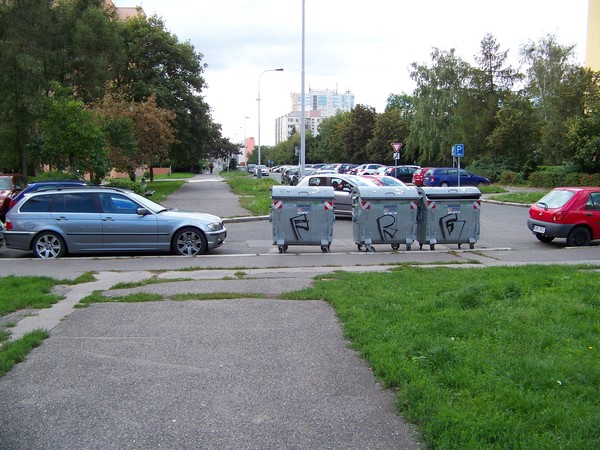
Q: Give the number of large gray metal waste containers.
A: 3